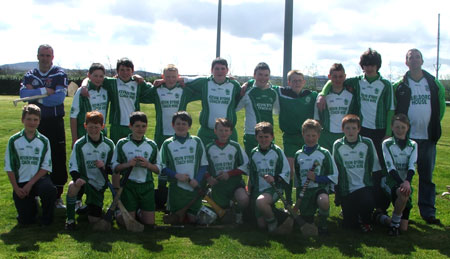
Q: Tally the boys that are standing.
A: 8